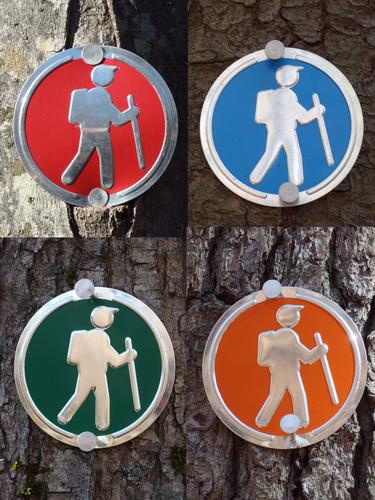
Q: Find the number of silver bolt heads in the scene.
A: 8